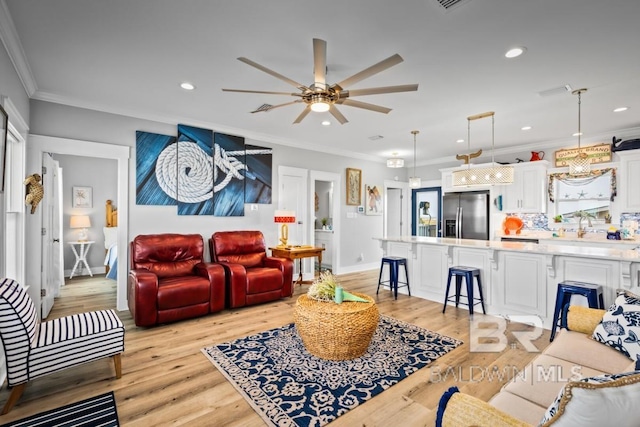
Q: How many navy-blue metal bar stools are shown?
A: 3